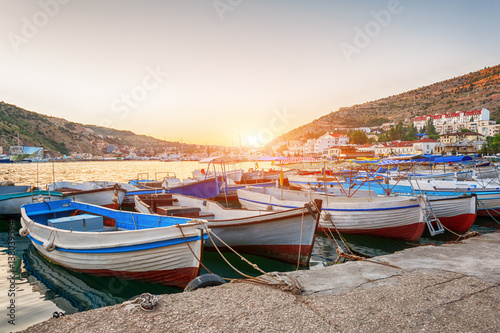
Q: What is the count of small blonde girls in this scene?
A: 0